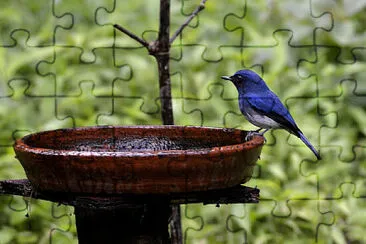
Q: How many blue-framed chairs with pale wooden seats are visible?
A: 0